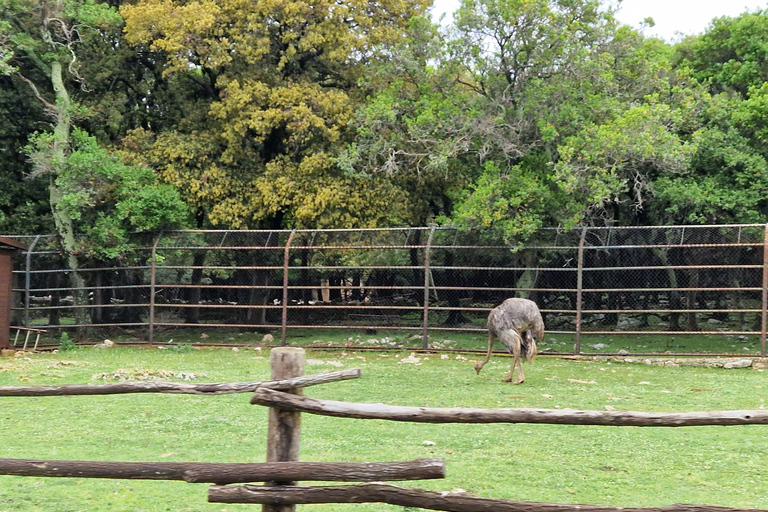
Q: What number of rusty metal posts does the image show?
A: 6